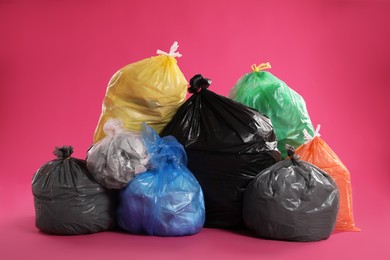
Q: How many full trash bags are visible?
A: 8